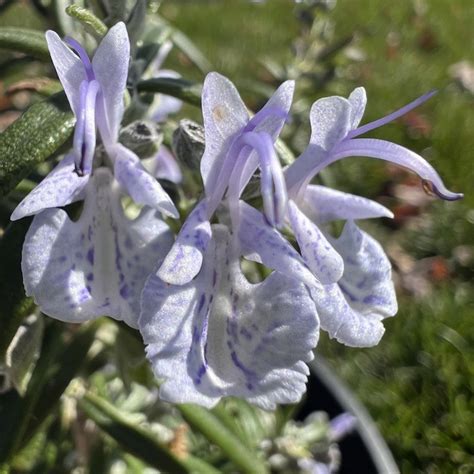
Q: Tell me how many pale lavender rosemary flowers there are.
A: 3